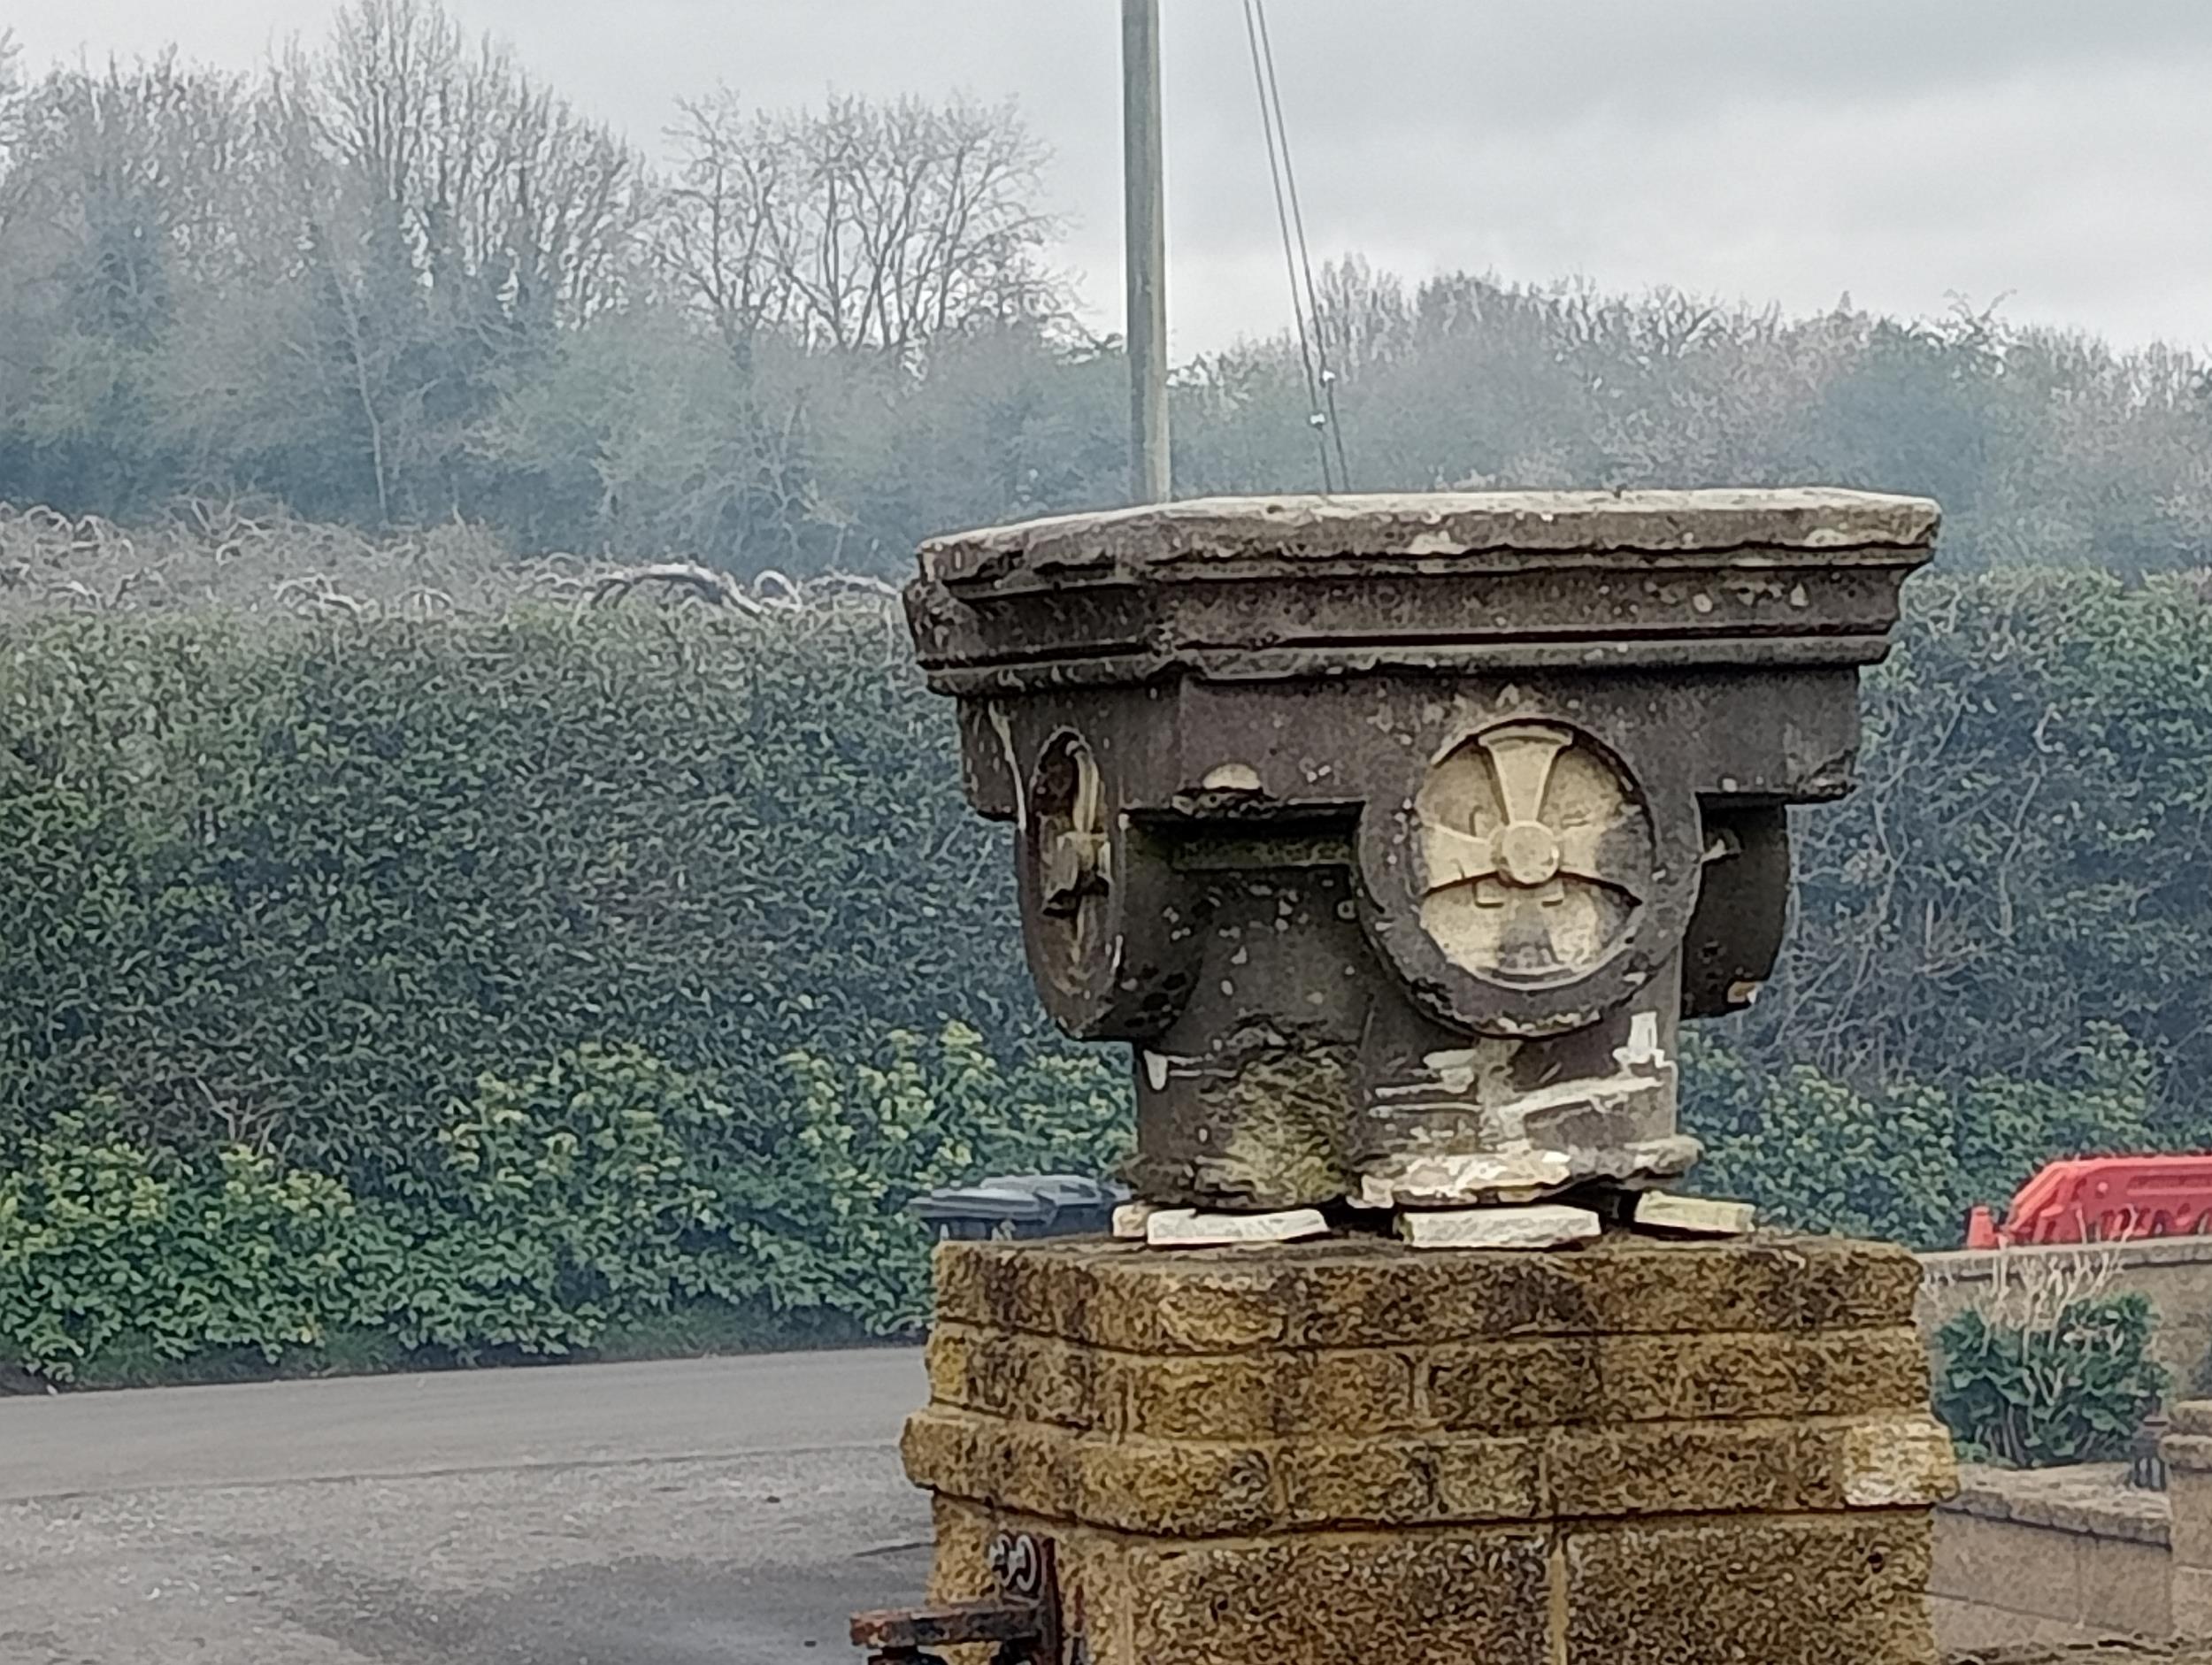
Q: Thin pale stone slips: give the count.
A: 4